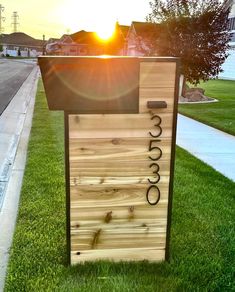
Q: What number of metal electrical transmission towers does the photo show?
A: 2